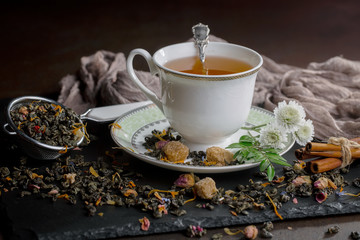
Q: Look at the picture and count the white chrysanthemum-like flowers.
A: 3